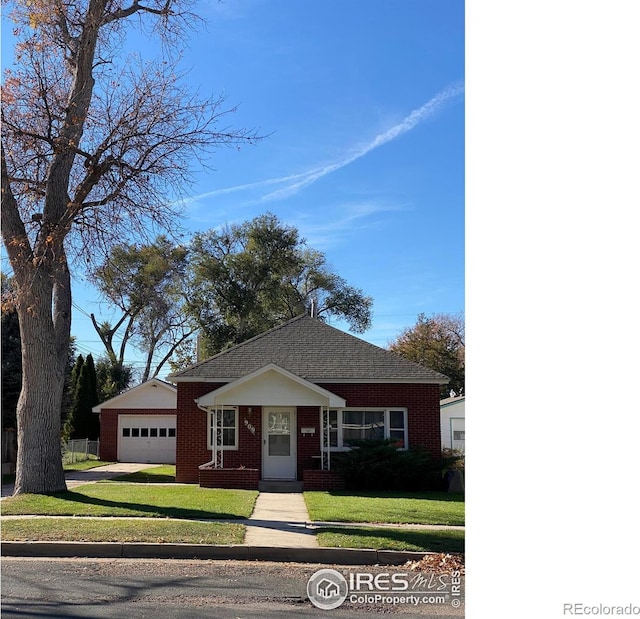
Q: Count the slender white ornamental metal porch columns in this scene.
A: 2